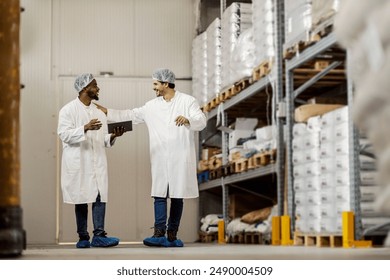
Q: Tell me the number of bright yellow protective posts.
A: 4